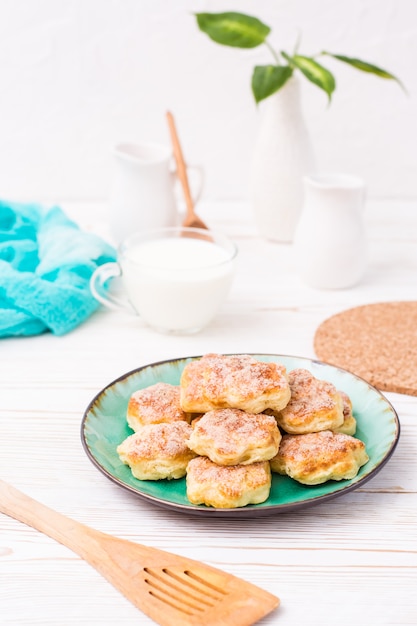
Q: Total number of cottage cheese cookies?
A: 8